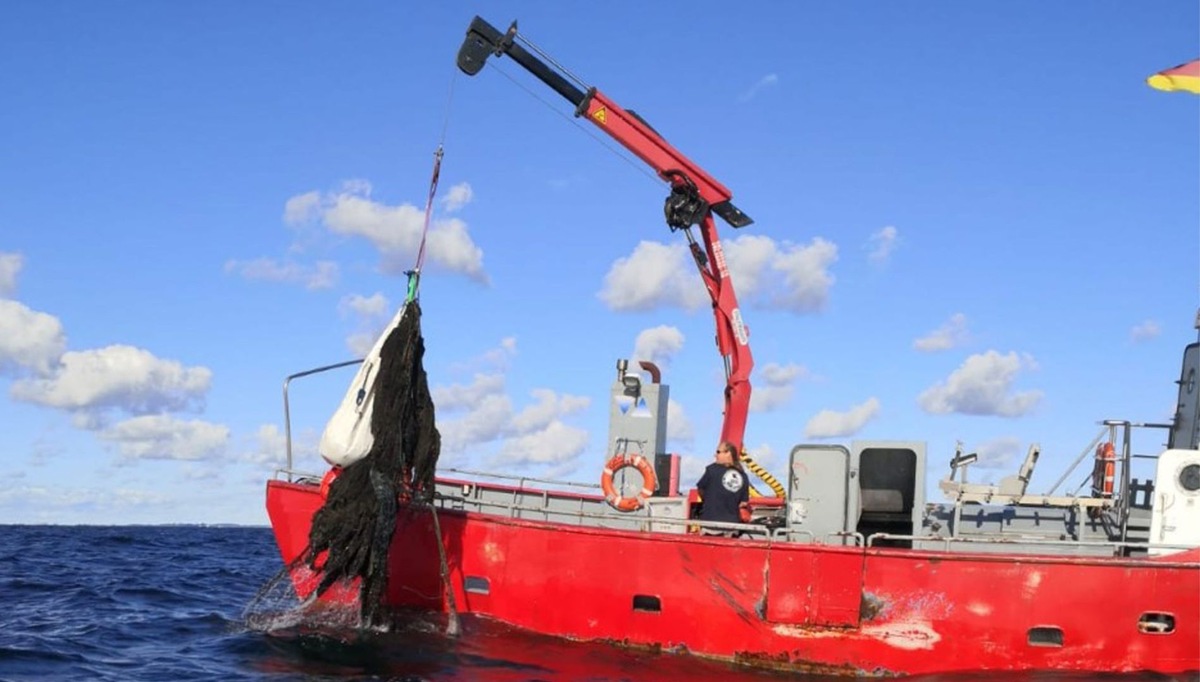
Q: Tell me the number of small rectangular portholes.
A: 4